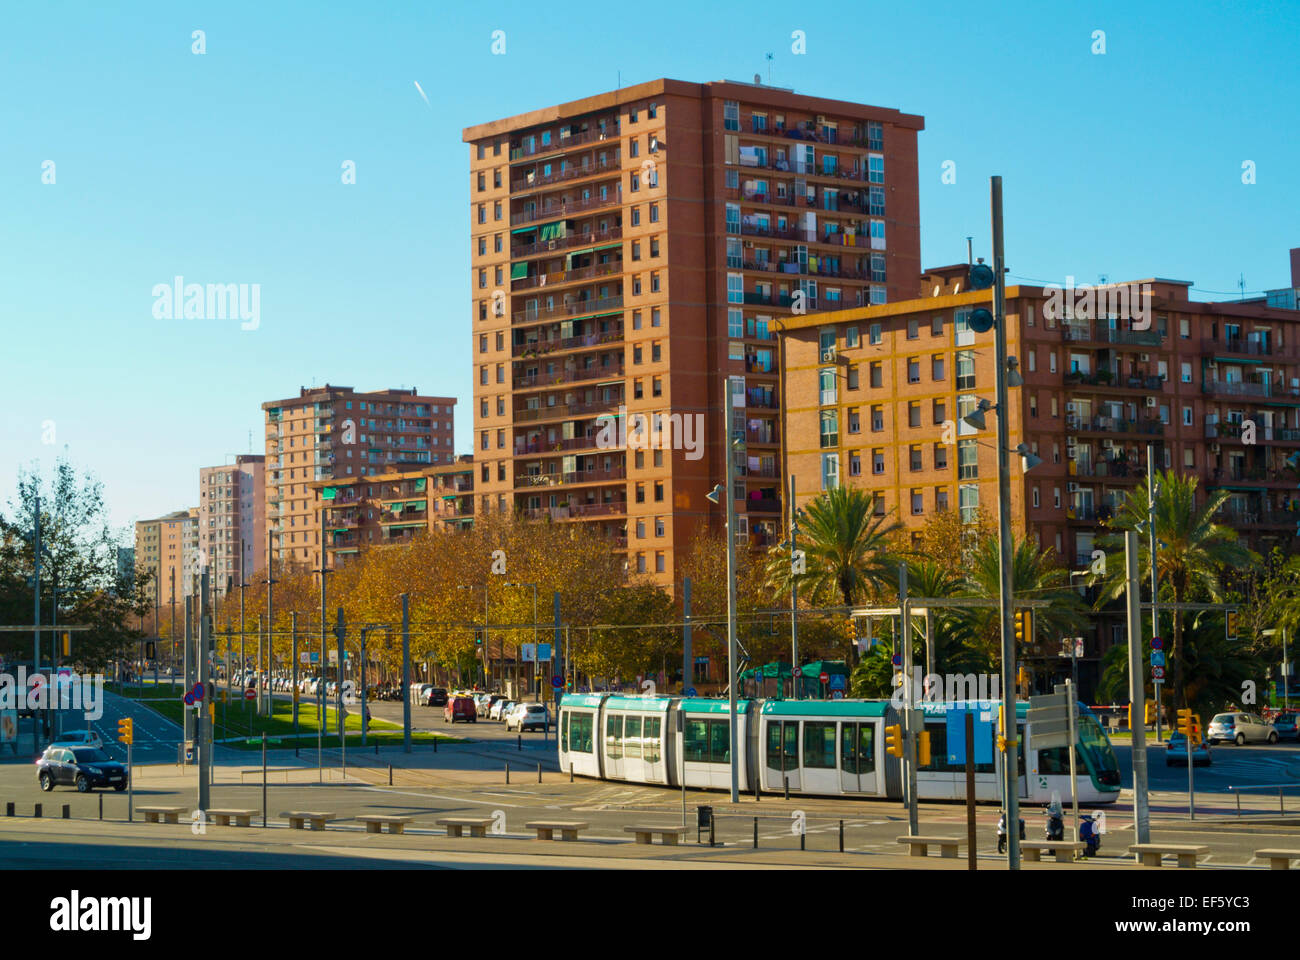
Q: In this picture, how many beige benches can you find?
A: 11